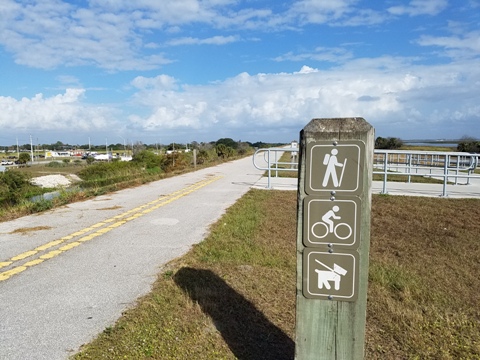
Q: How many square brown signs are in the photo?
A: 3